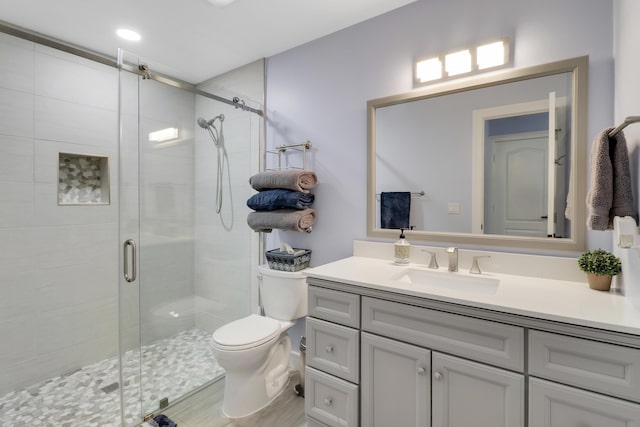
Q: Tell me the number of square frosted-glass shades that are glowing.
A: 3